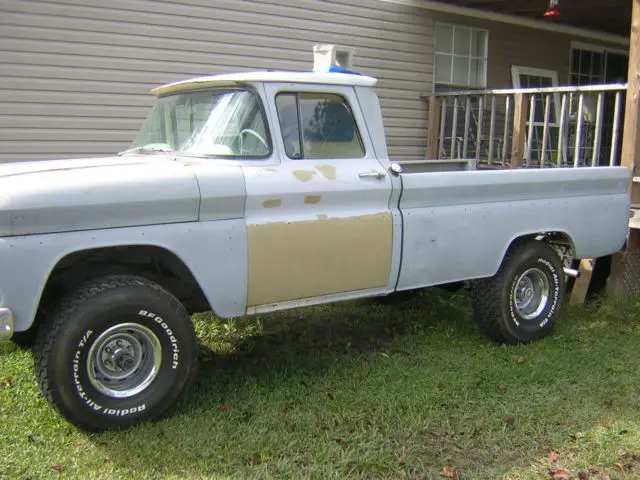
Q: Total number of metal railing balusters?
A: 12